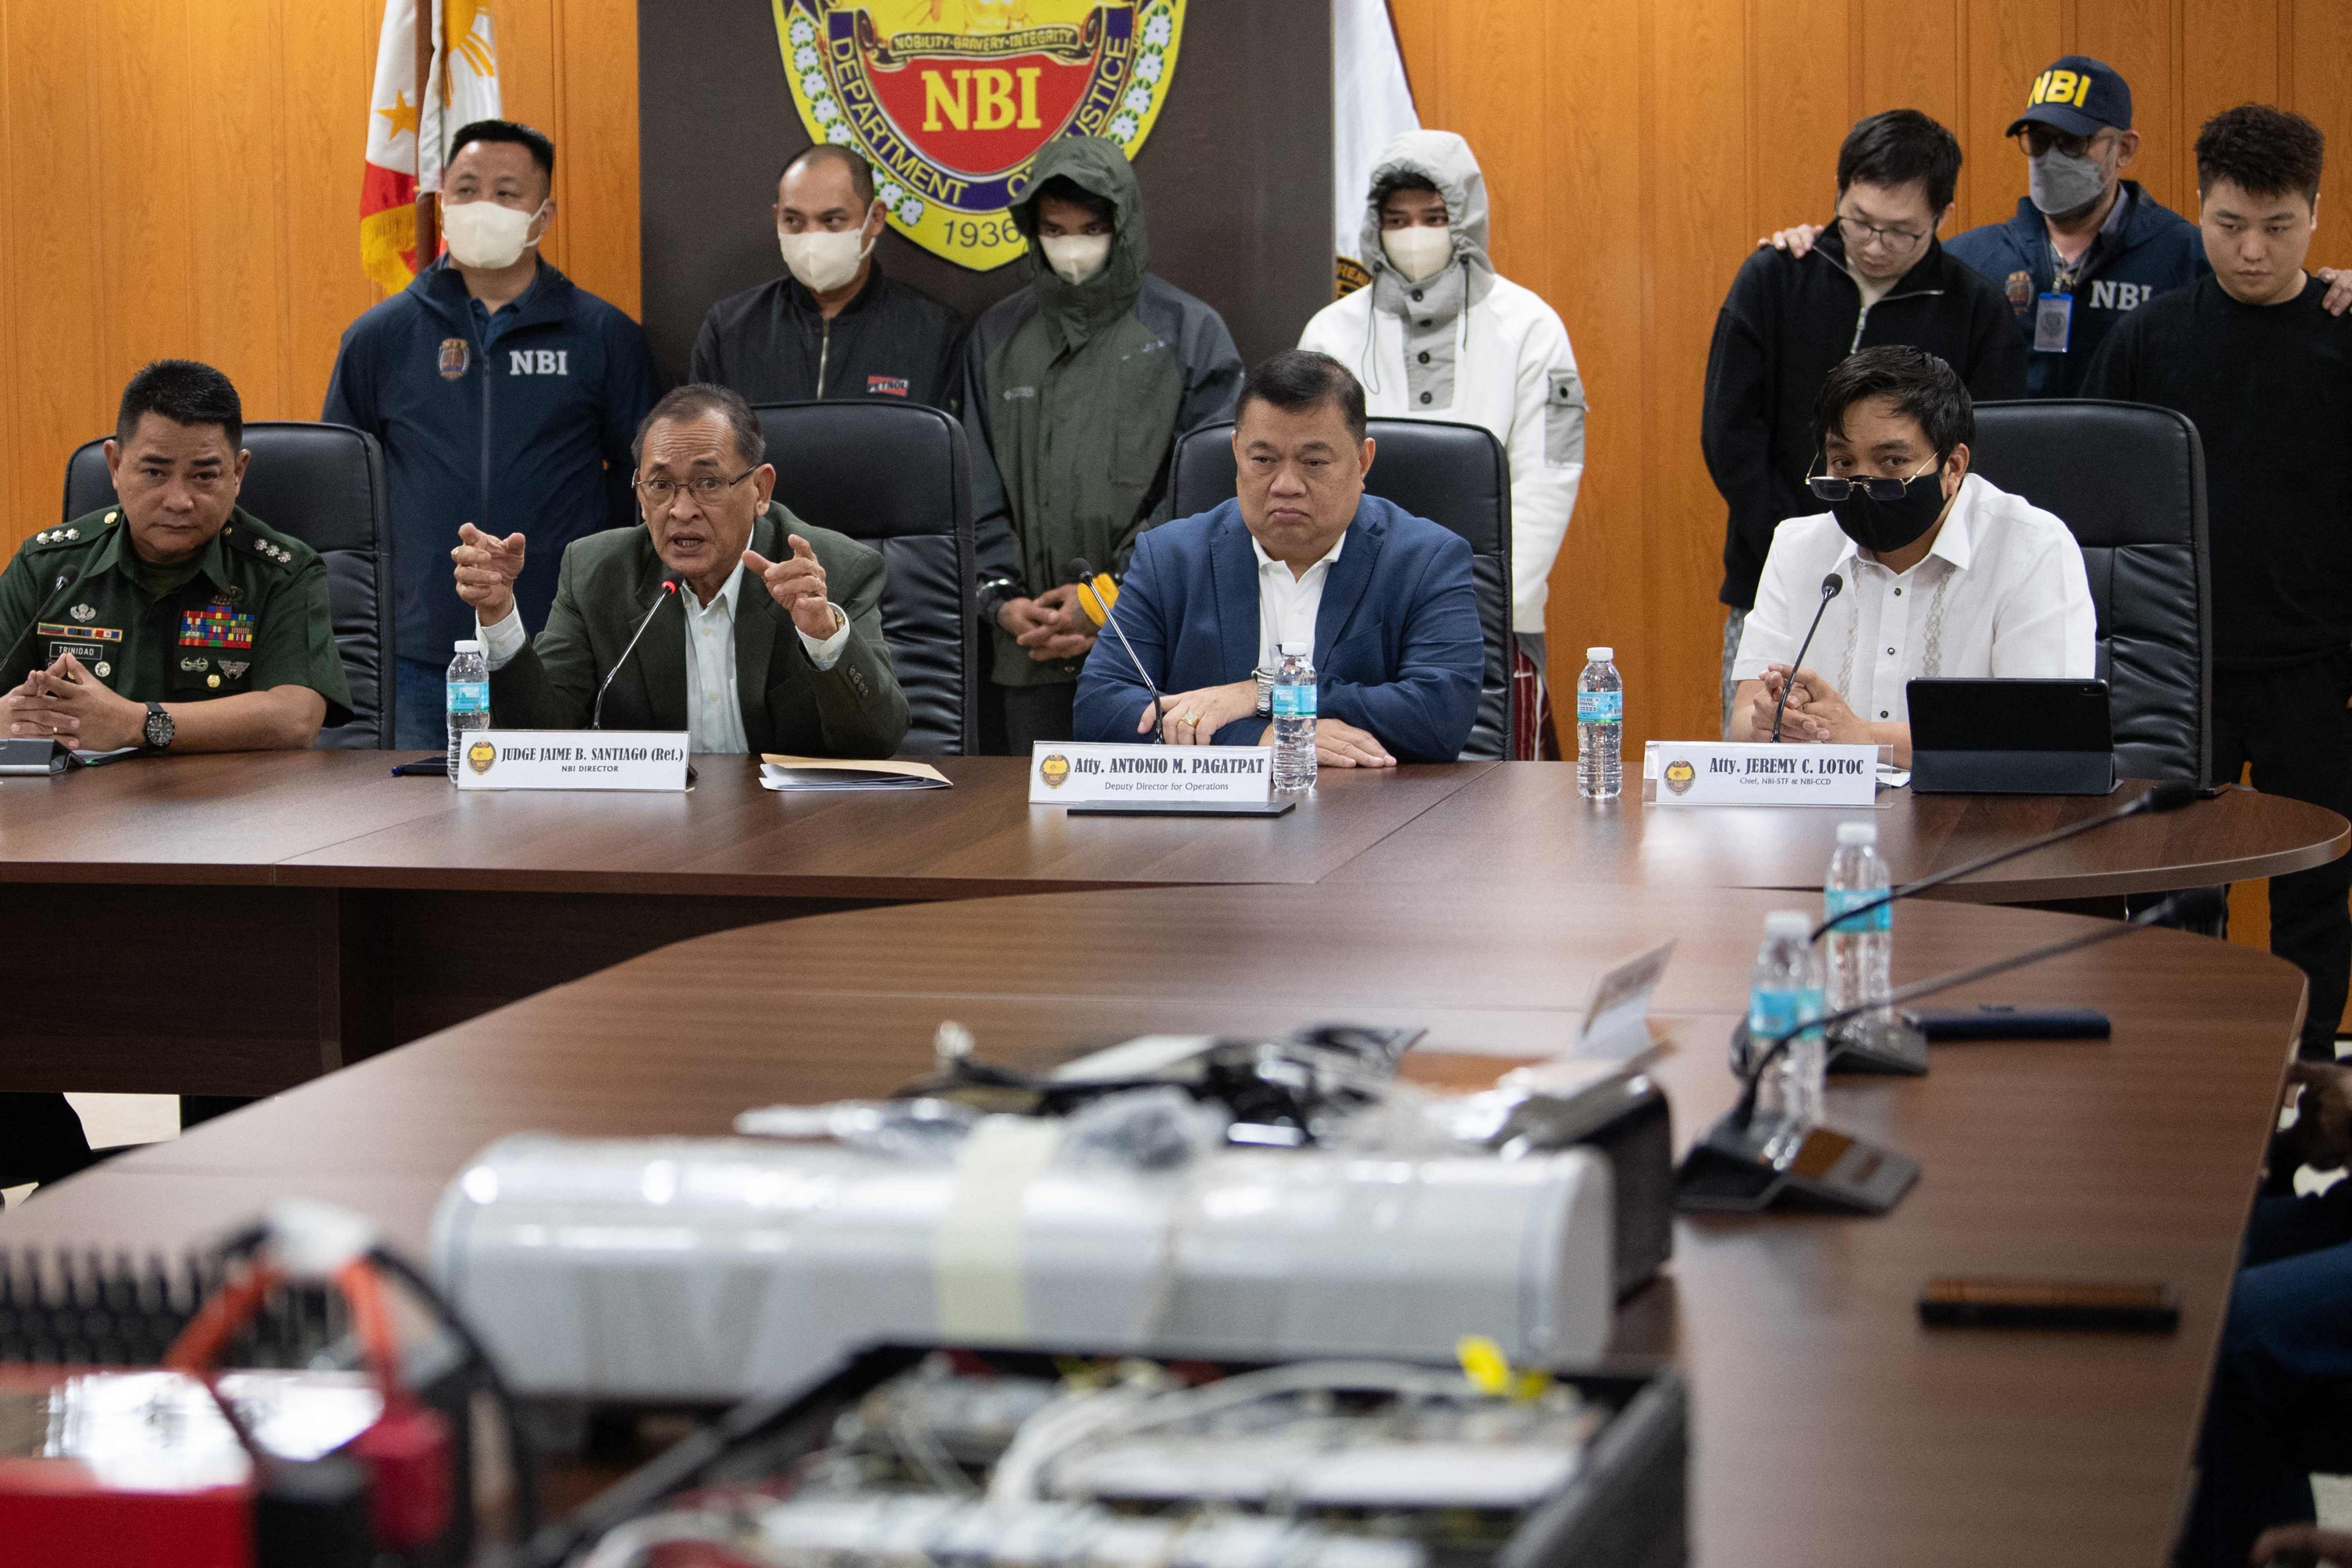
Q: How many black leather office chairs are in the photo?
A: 4